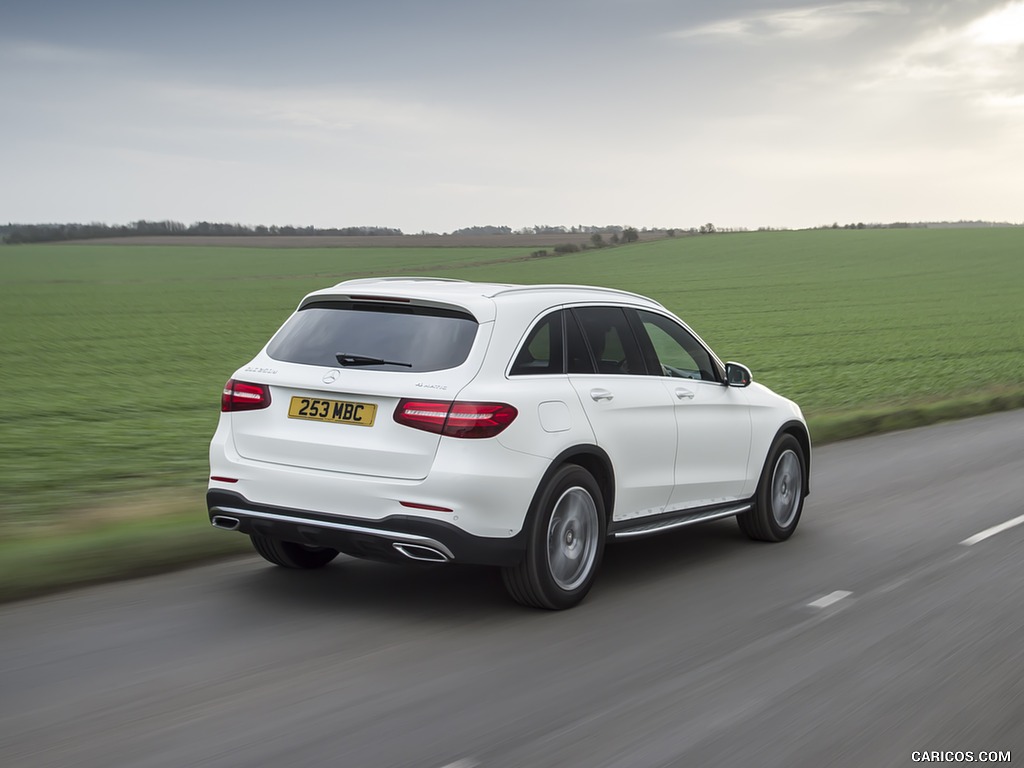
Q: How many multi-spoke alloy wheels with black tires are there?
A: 2